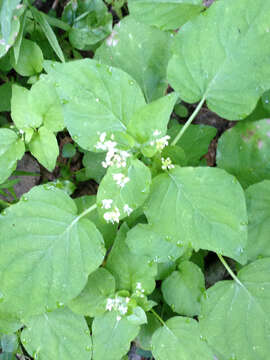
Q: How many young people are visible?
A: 0